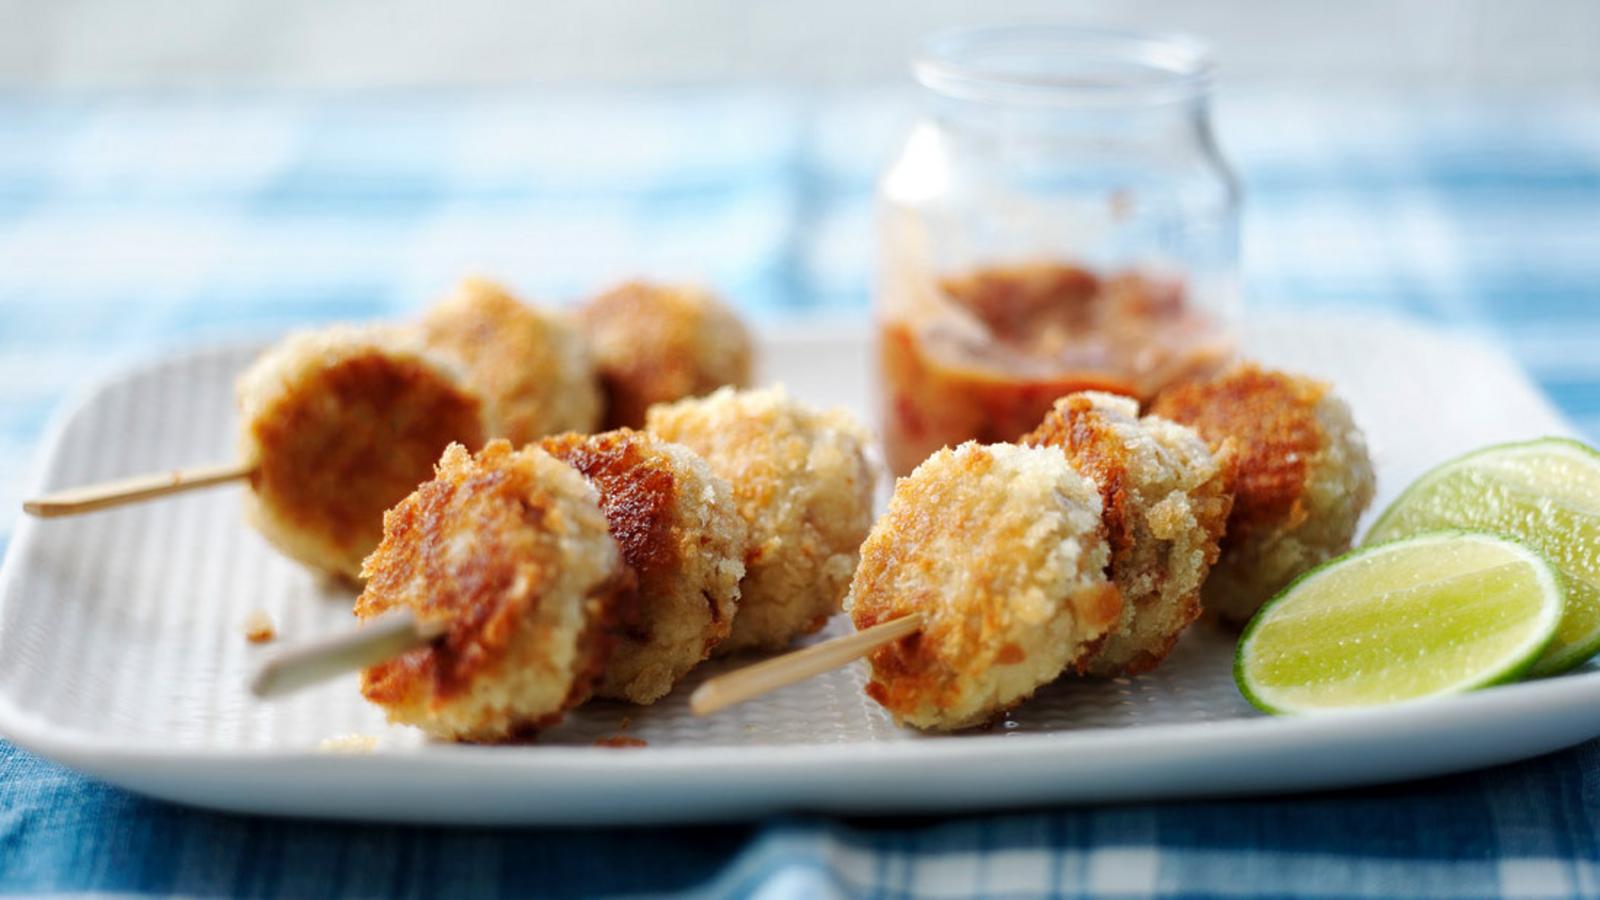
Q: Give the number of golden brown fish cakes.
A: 9